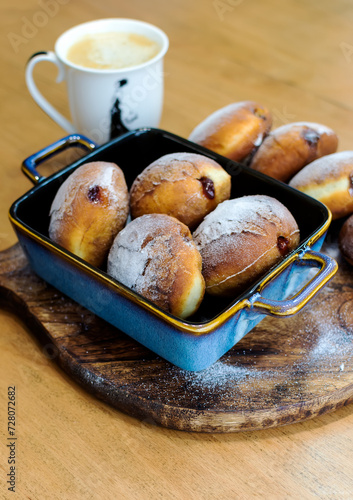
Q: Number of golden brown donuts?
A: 8